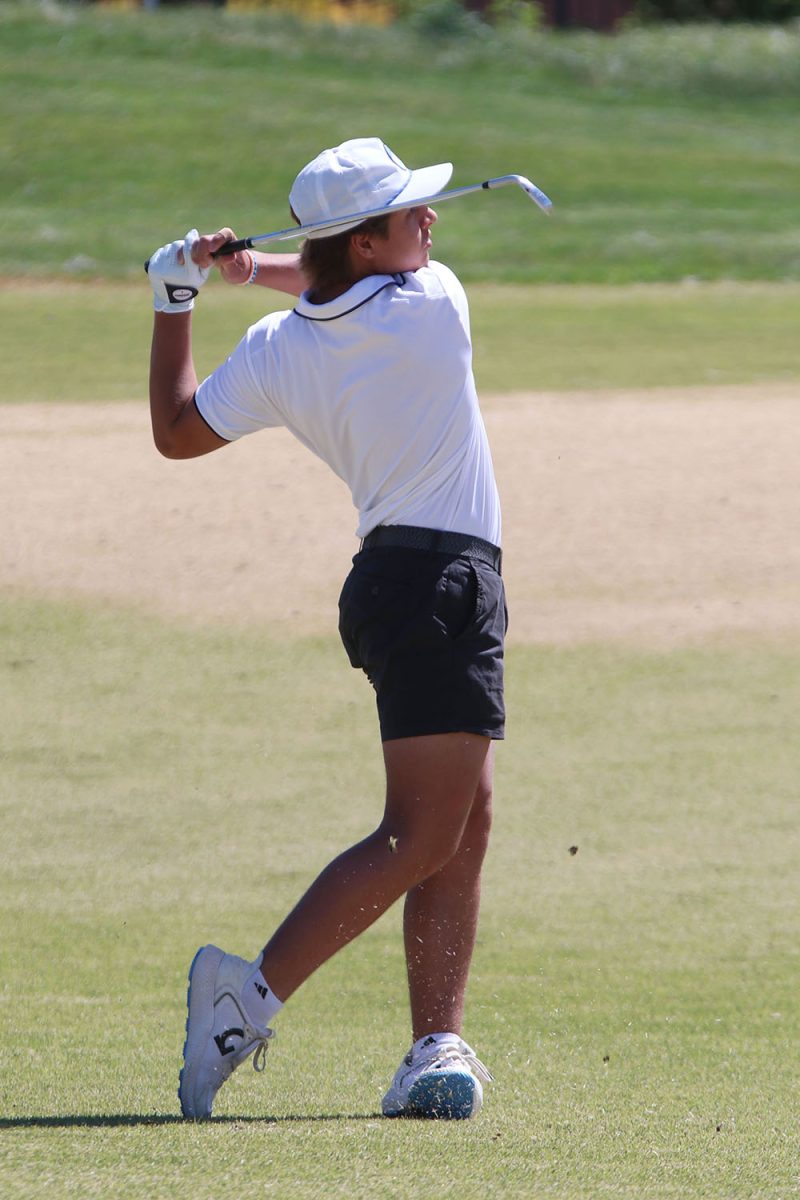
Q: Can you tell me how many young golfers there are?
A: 1